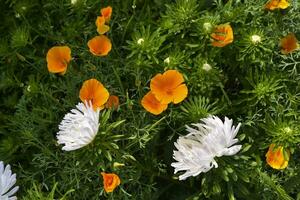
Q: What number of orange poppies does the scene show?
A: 13